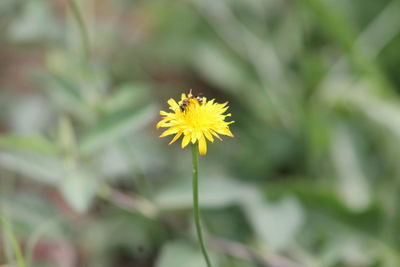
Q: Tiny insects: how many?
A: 2